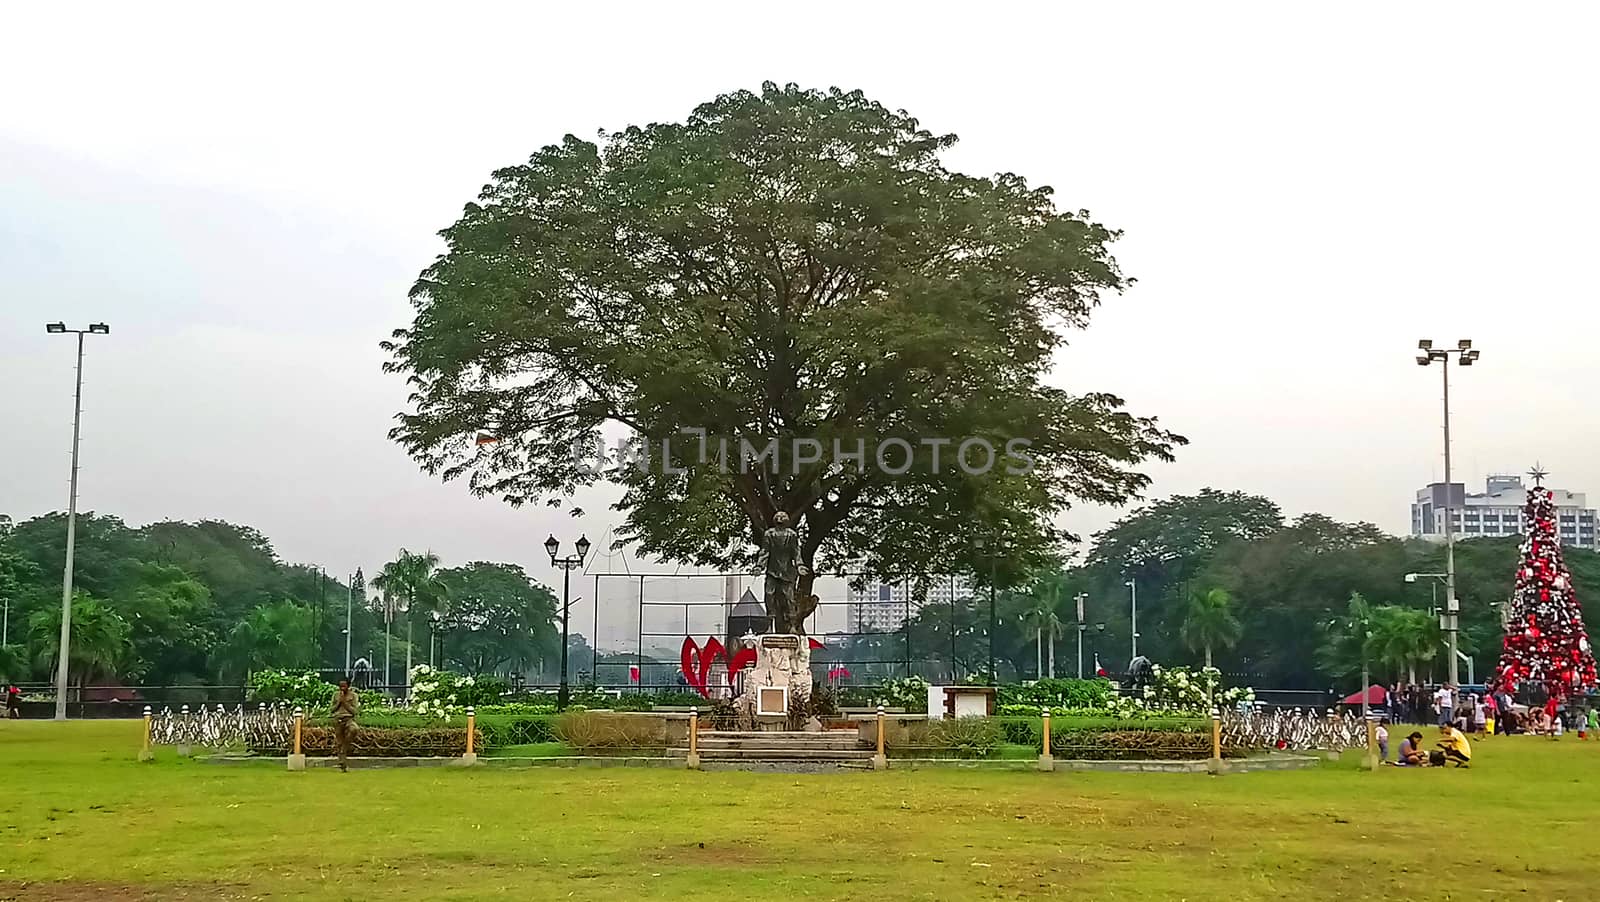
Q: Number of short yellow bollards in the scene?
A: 8